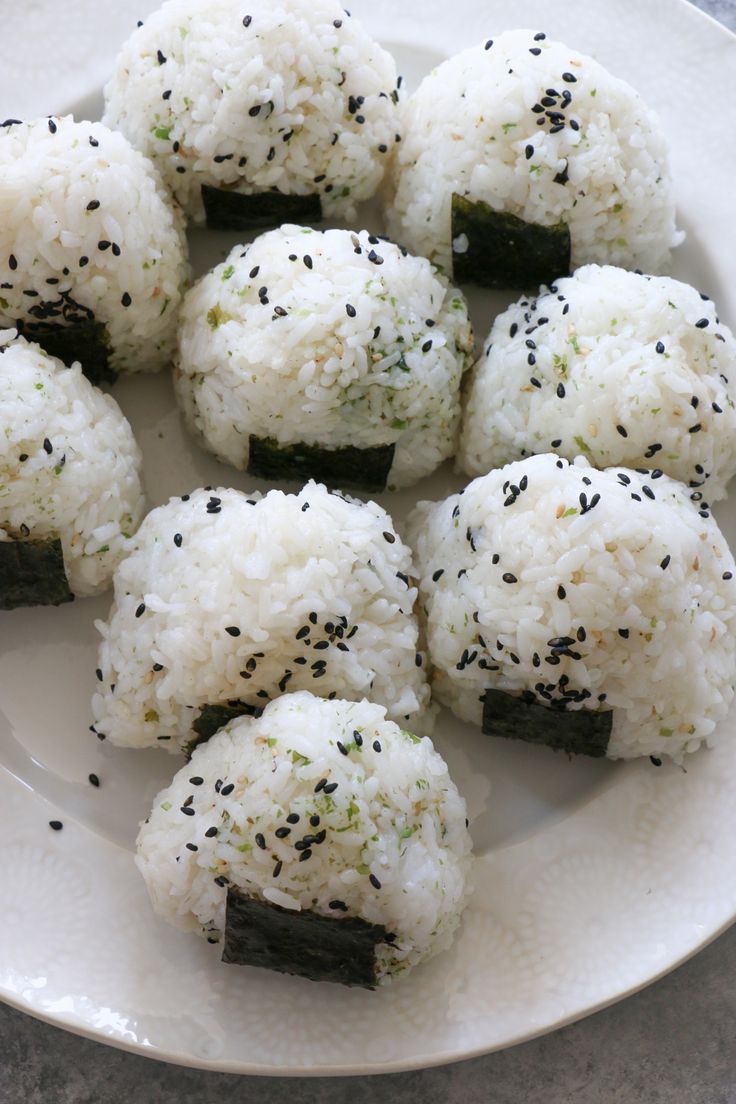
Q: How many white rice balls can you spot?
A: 9